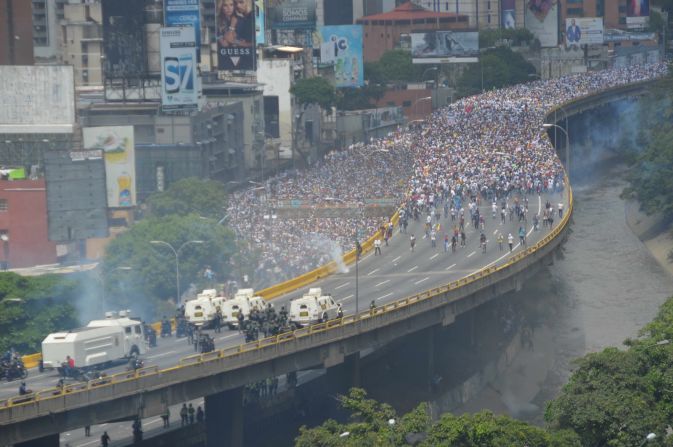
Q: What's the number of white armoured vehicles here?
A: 4